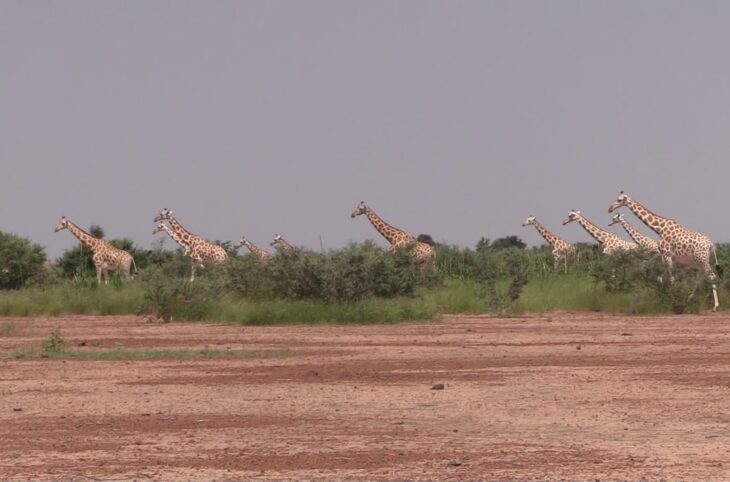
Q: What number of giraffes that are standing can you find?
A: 10